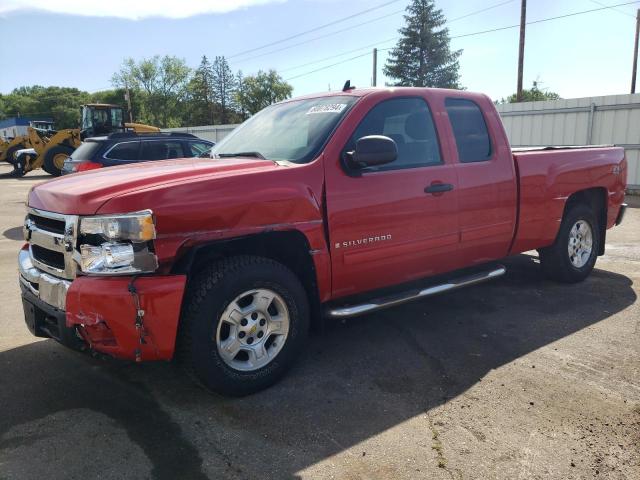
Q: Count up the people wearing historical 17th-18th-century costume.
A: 0